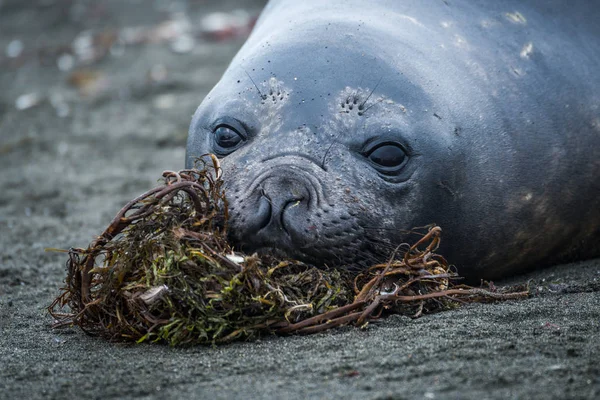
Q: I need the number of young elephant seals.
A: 1